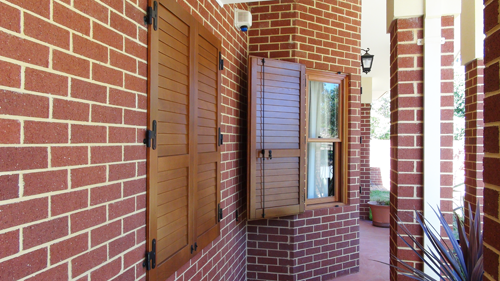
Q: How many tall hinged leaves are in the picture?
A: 3